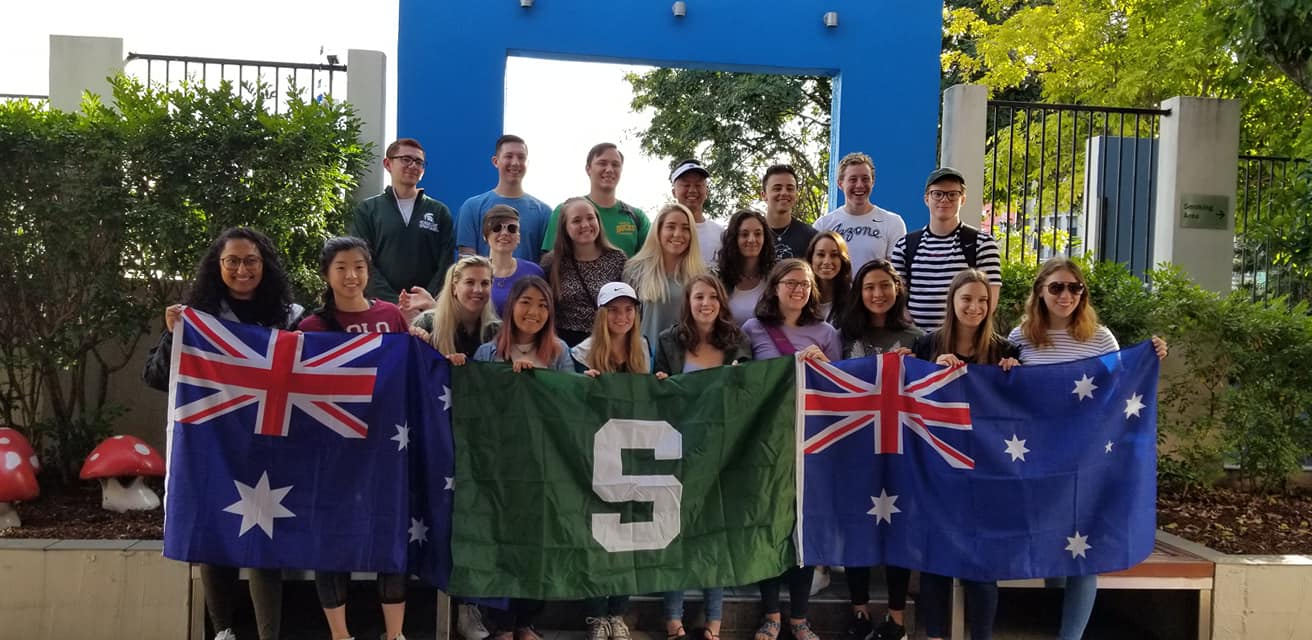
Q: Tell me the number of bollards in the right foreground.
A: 0